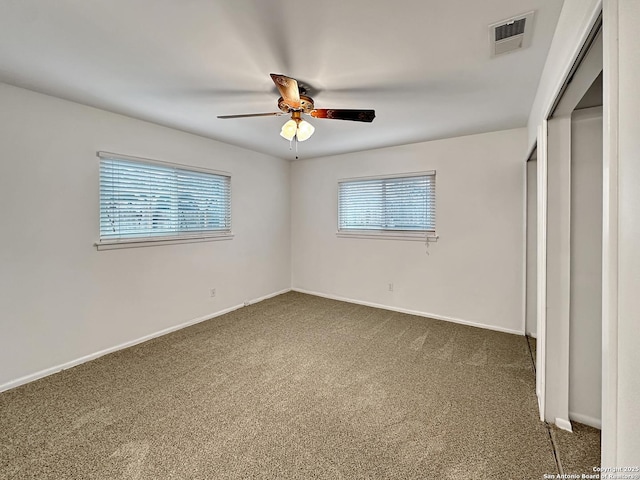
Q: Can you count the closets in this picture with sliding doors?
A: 2